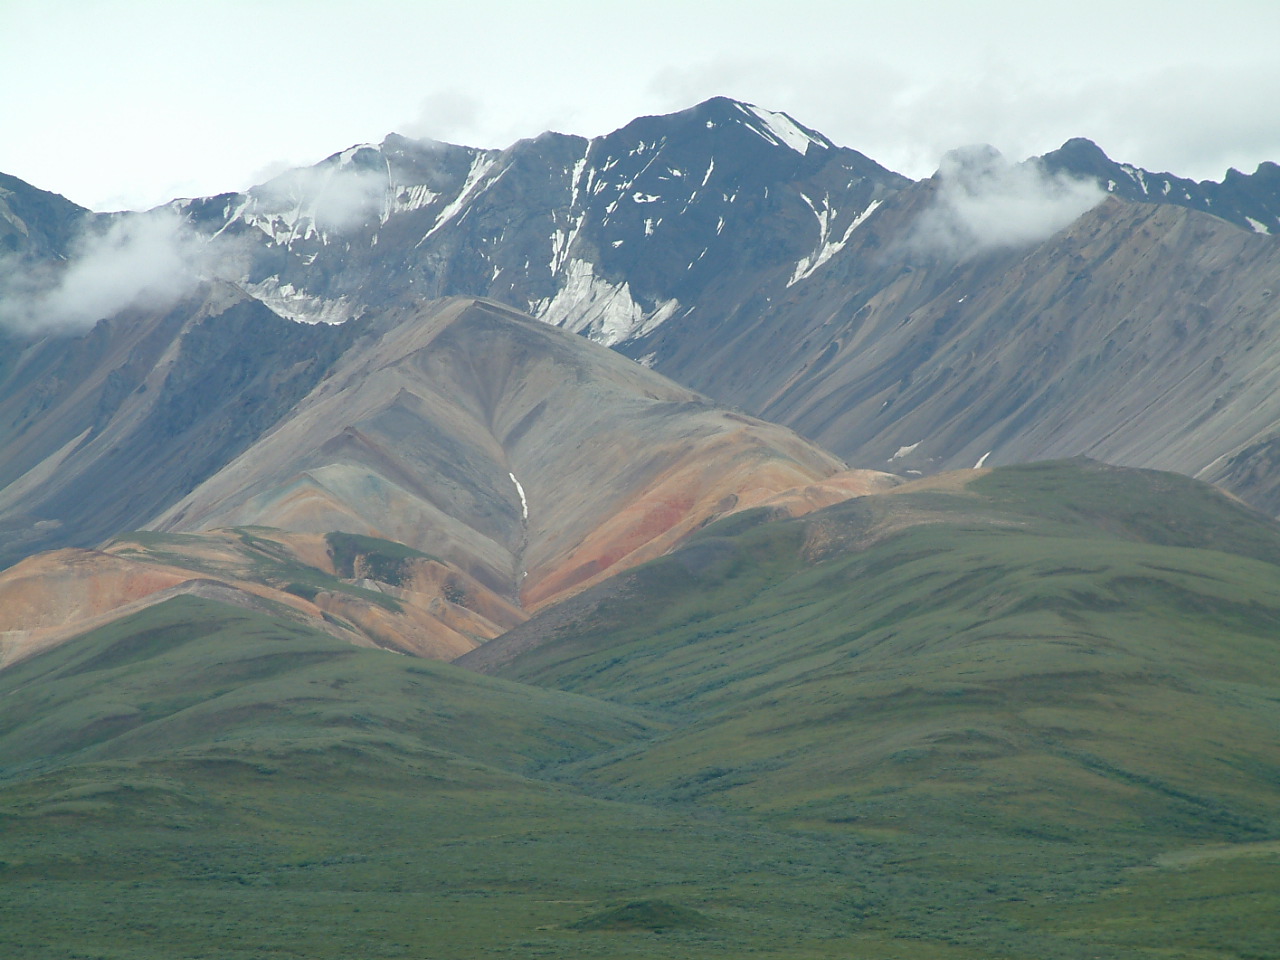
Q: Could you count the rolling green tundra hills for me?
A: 2